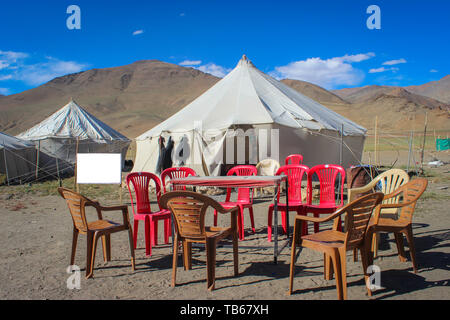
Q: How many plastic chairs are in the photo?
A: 12